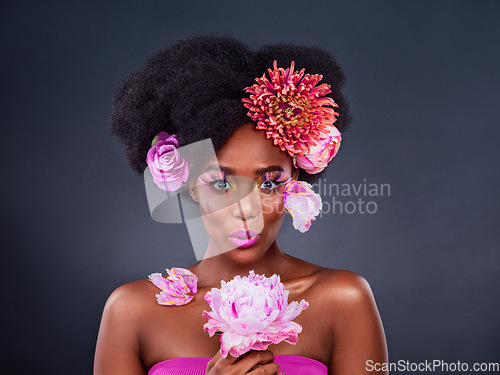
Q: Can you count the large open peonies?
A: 1